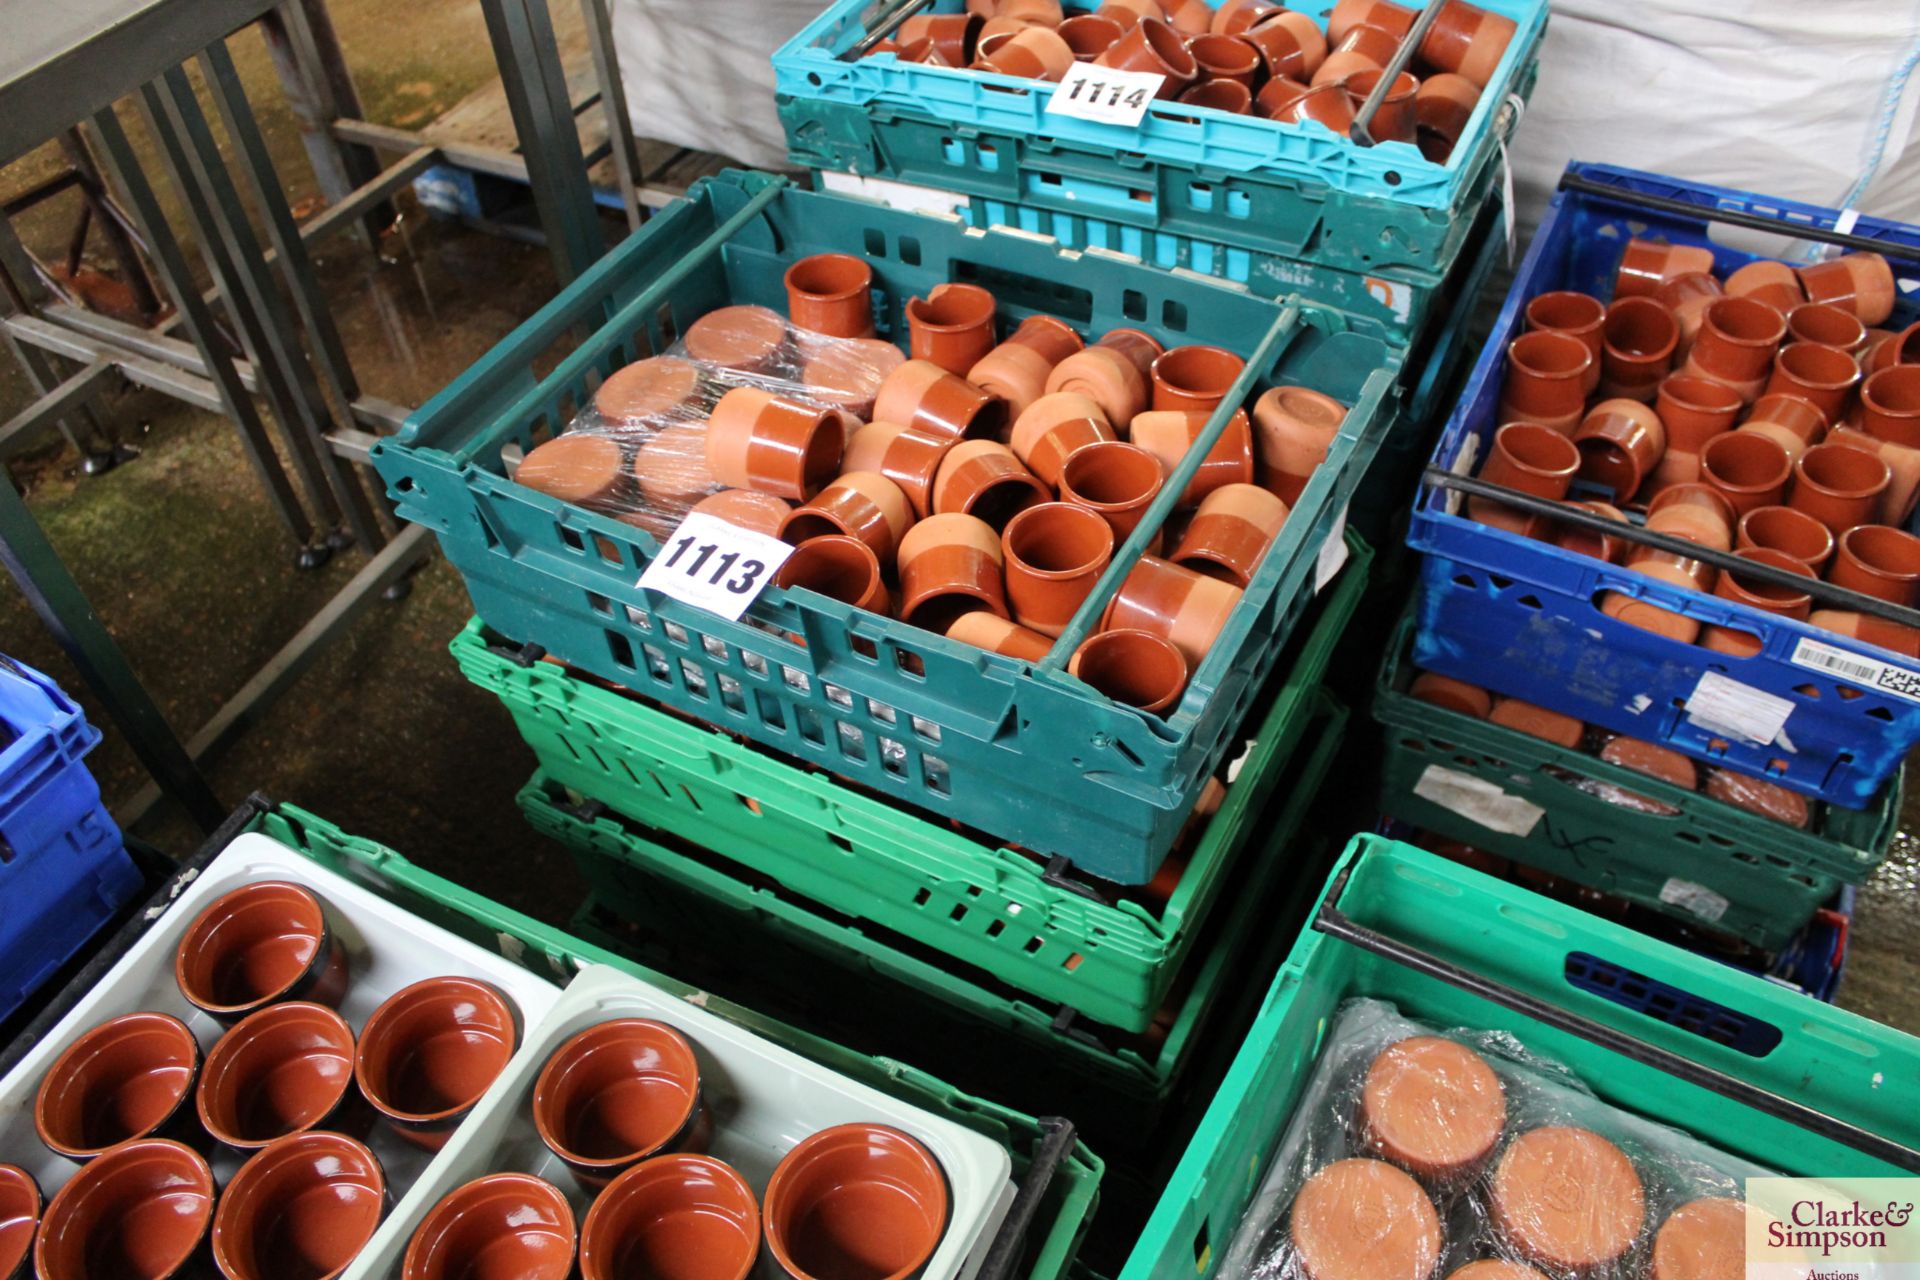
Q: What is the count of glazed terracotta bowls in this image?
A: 11